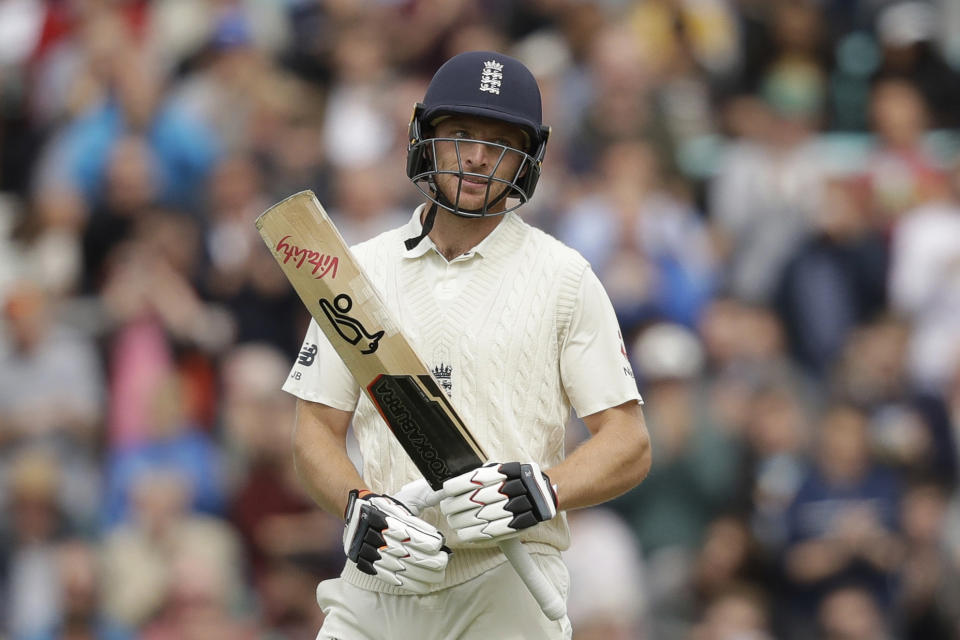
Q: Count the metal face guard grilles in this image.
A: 1